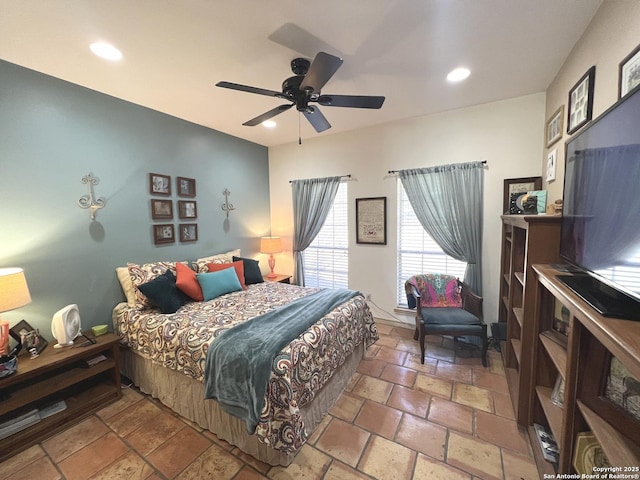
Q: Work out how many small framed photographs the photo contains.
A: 6